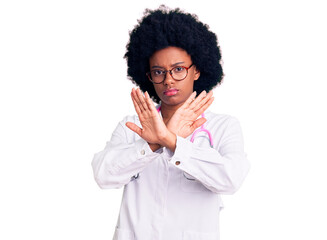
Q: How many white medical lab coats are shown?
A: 1